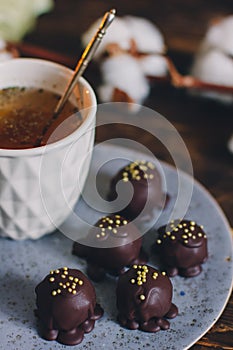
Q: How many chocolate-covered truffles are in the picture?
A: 5